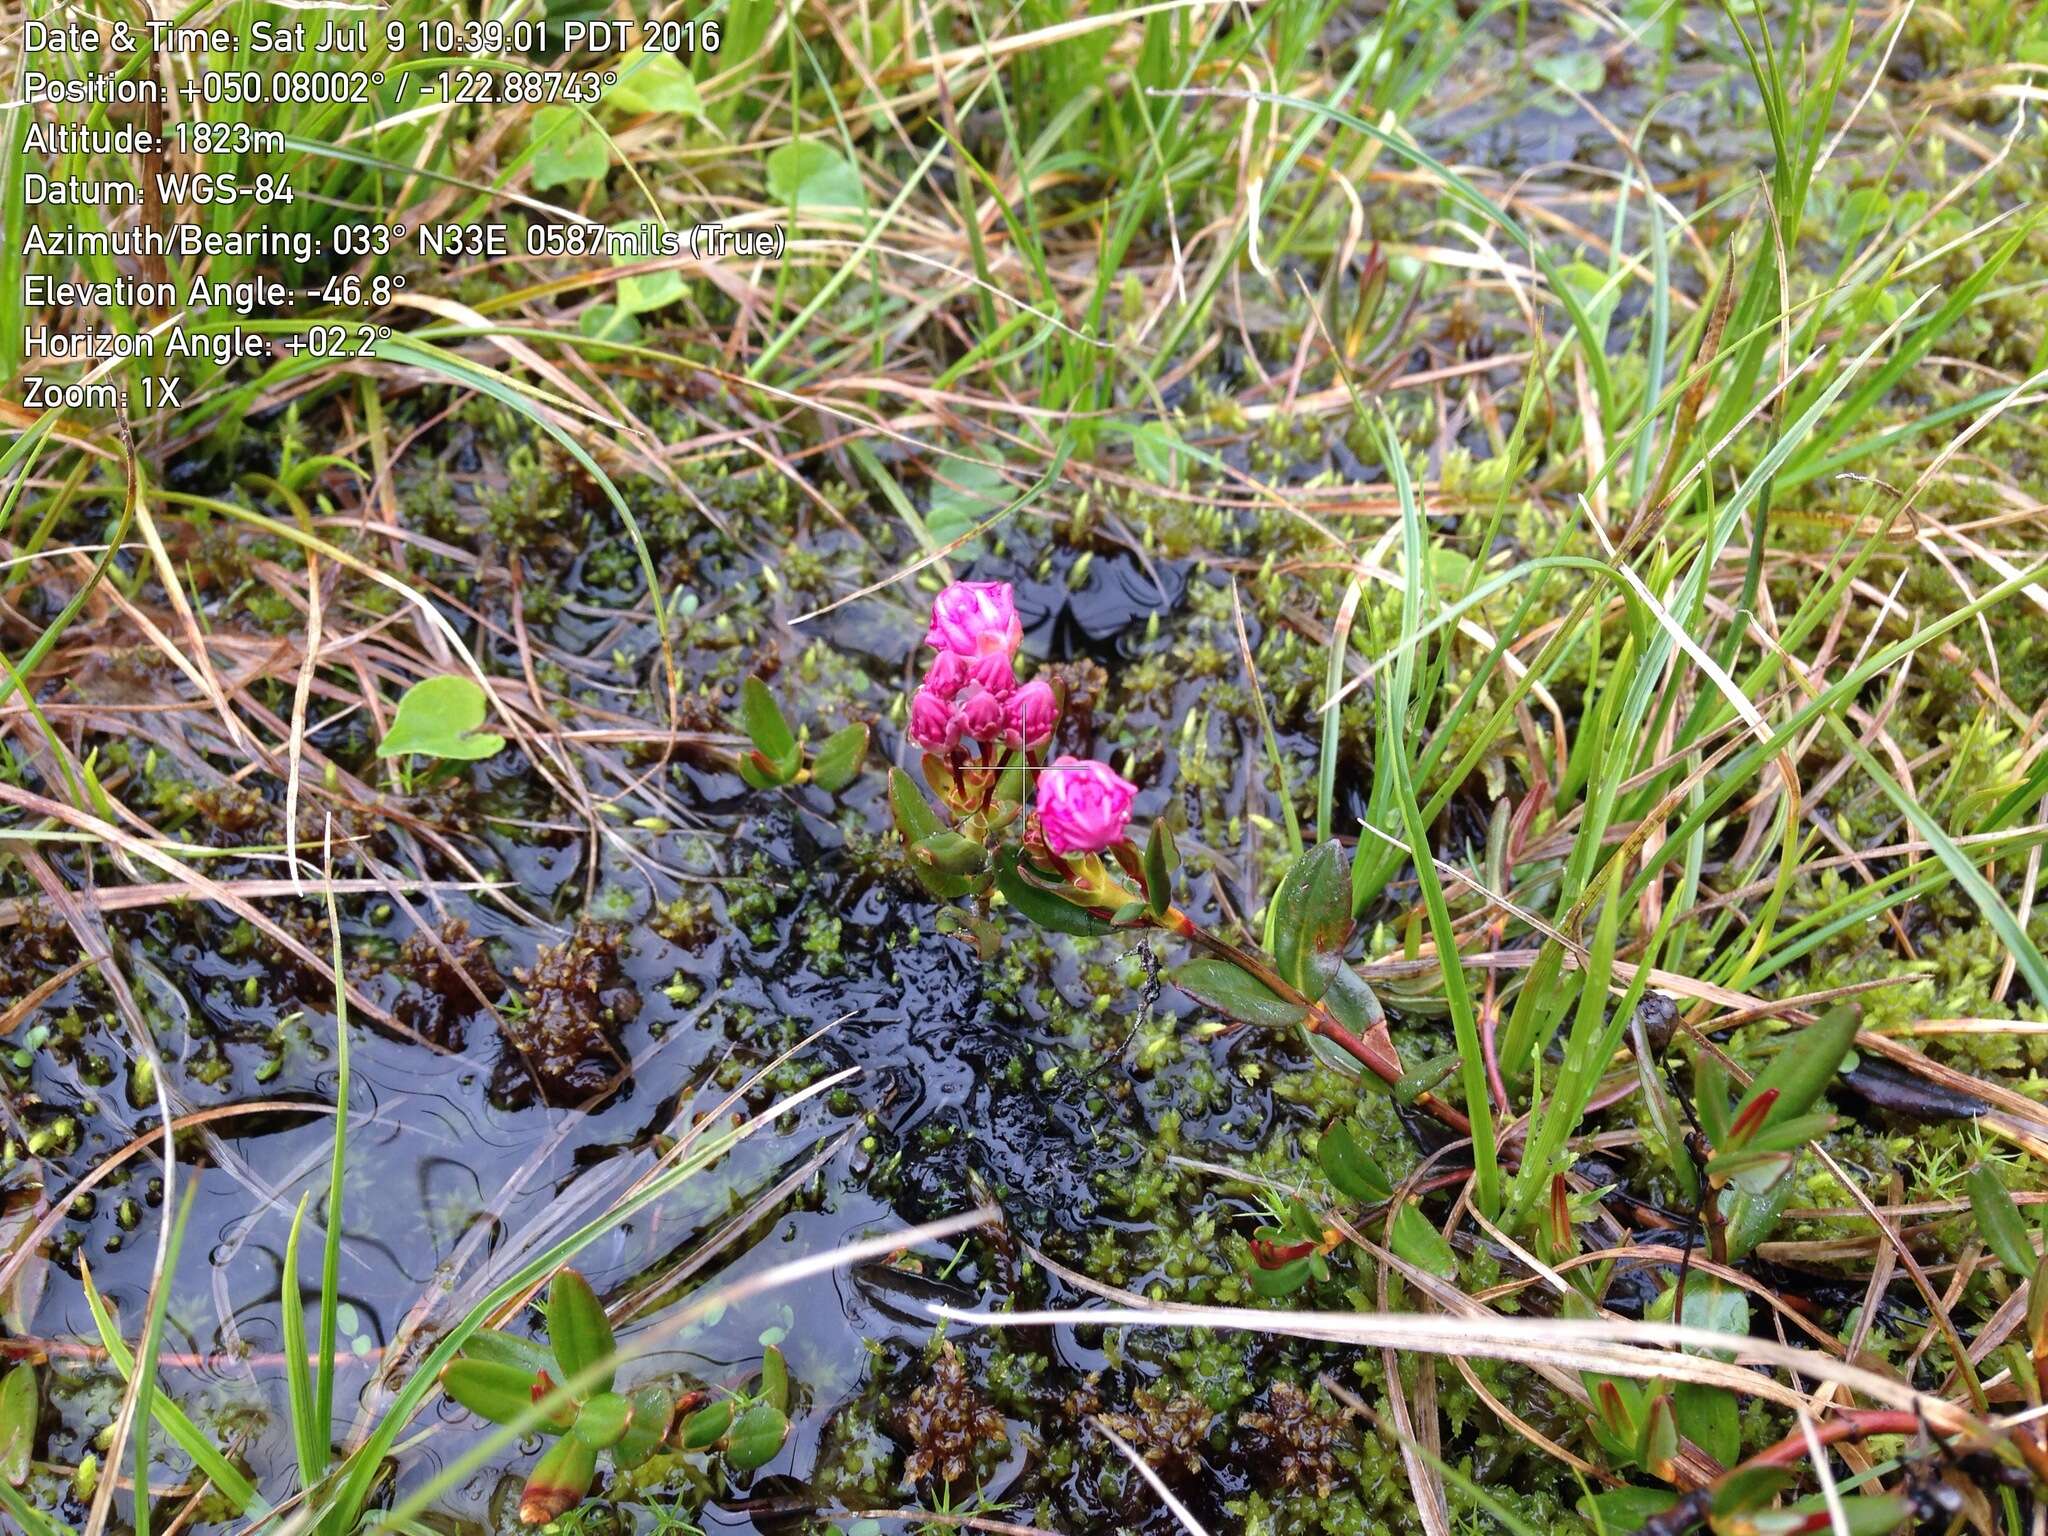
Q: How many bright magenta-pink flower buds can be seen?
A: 7